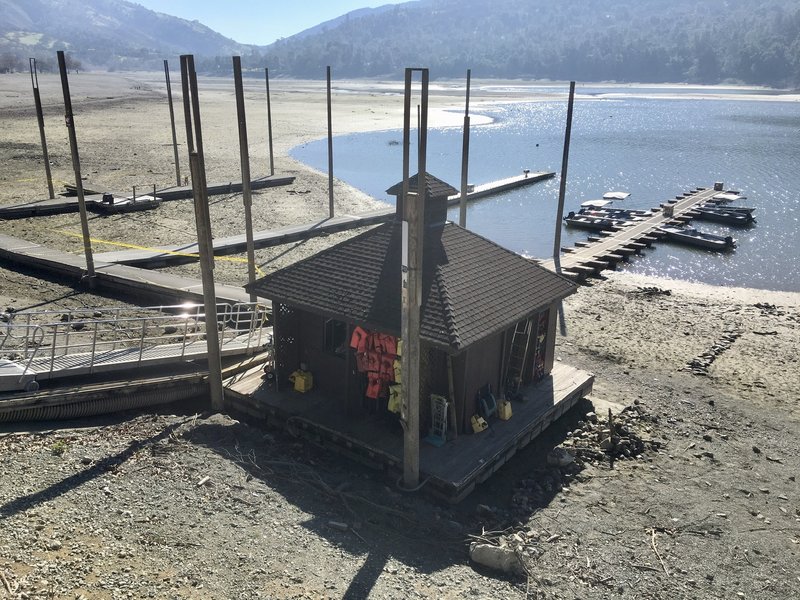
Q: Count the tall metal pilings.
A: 10